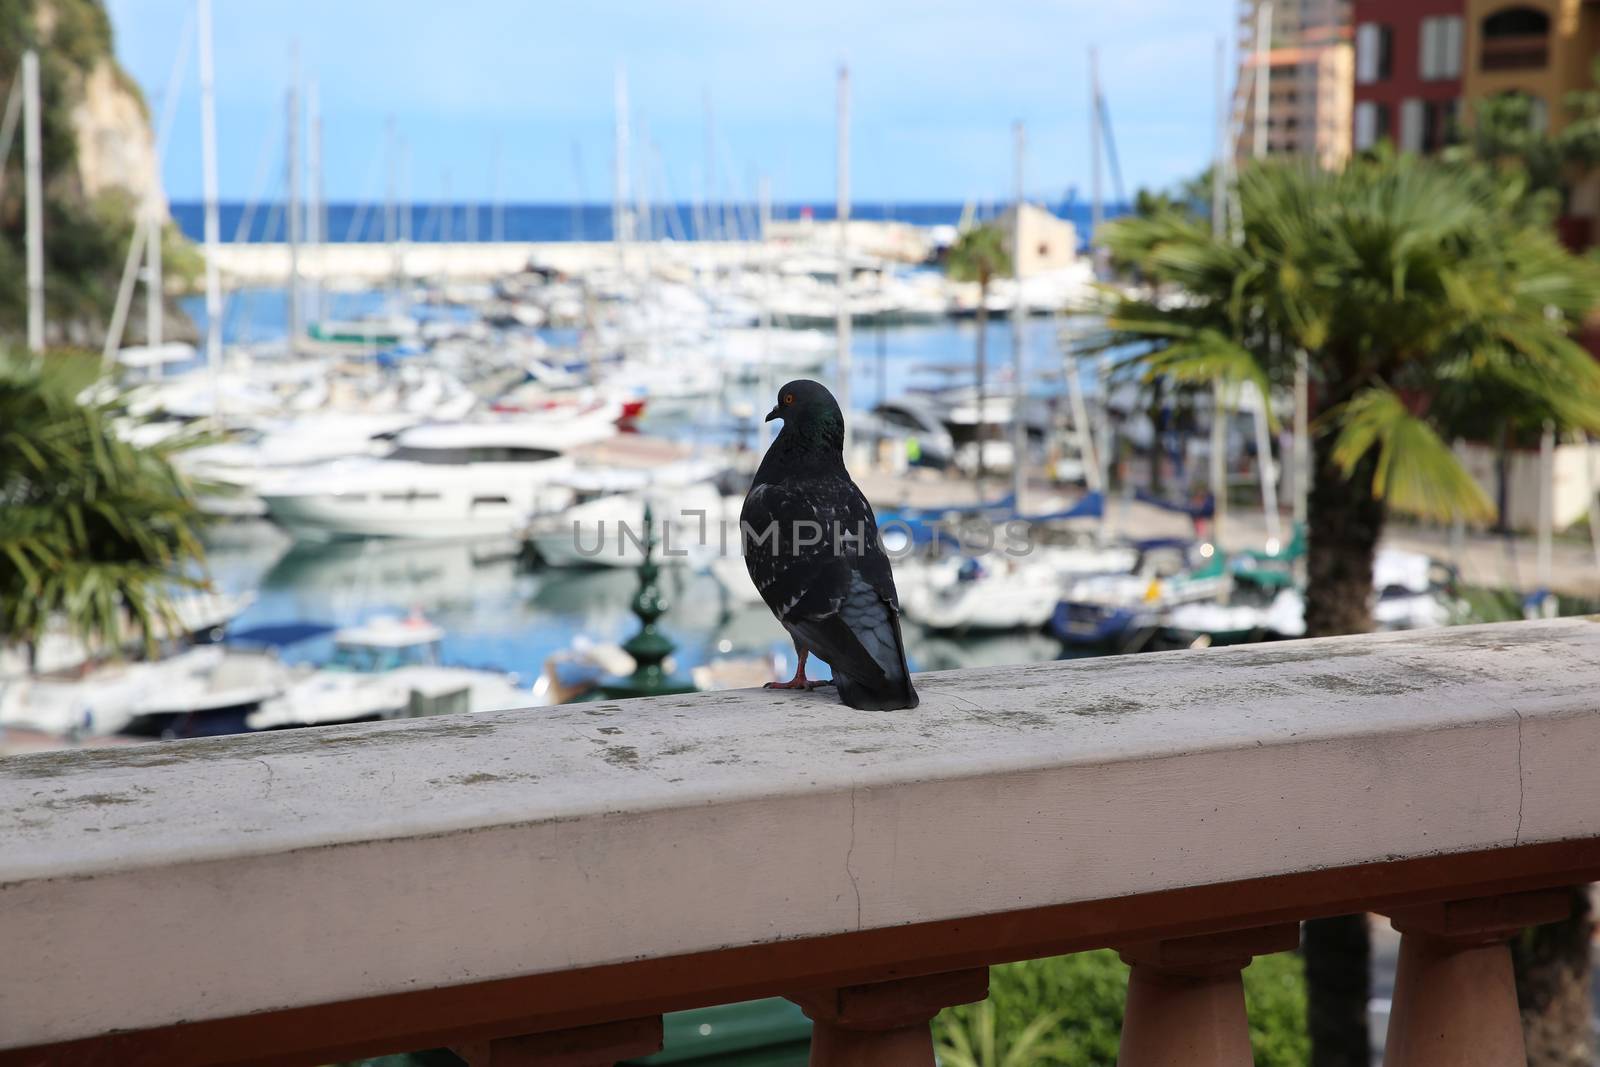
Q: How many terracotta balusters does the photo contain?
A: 4